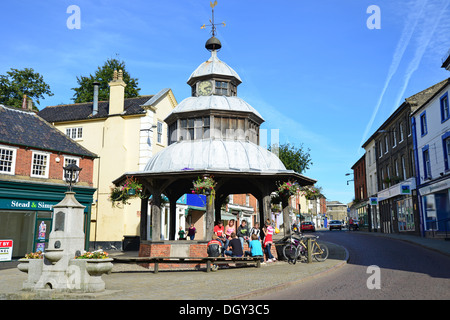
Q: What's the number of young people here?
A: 8